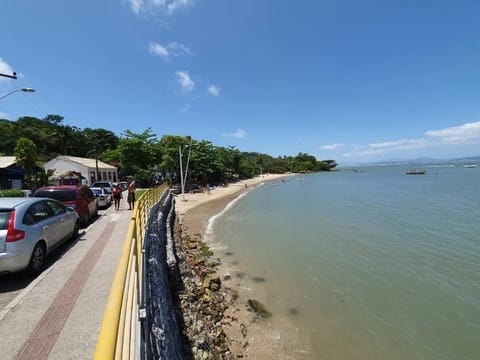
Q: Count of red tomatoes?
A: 0